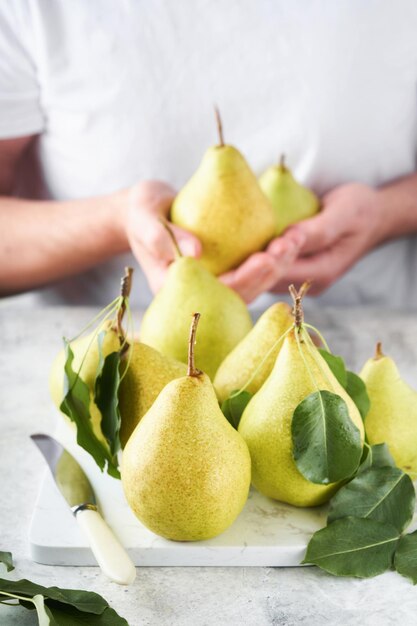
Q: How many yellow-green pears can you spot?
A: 9